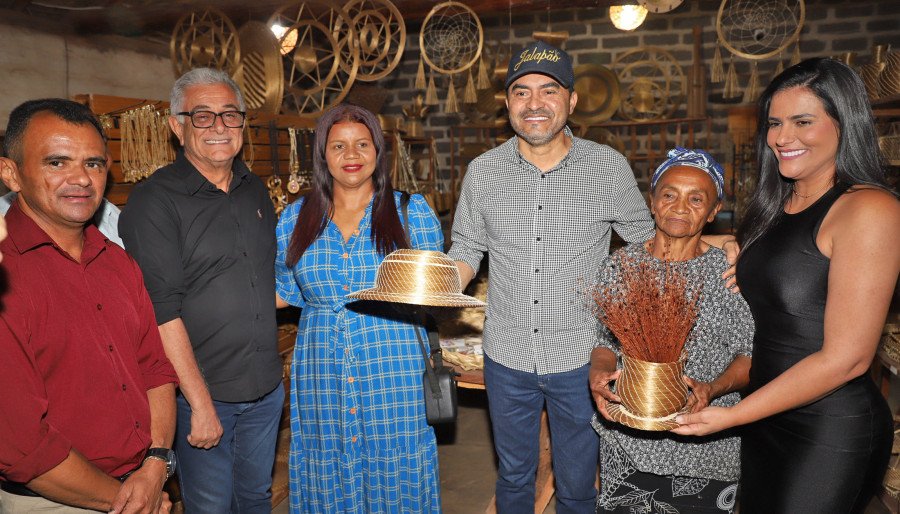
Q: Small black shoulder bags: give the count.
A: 1